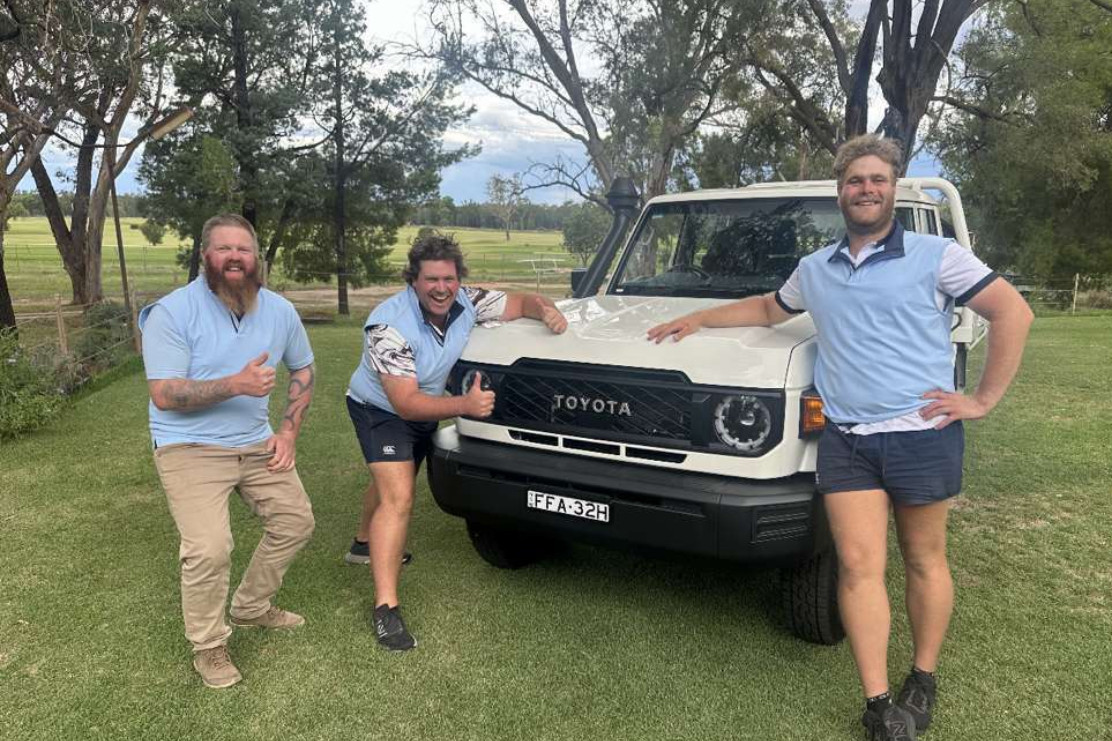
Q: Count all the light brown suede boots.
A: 2